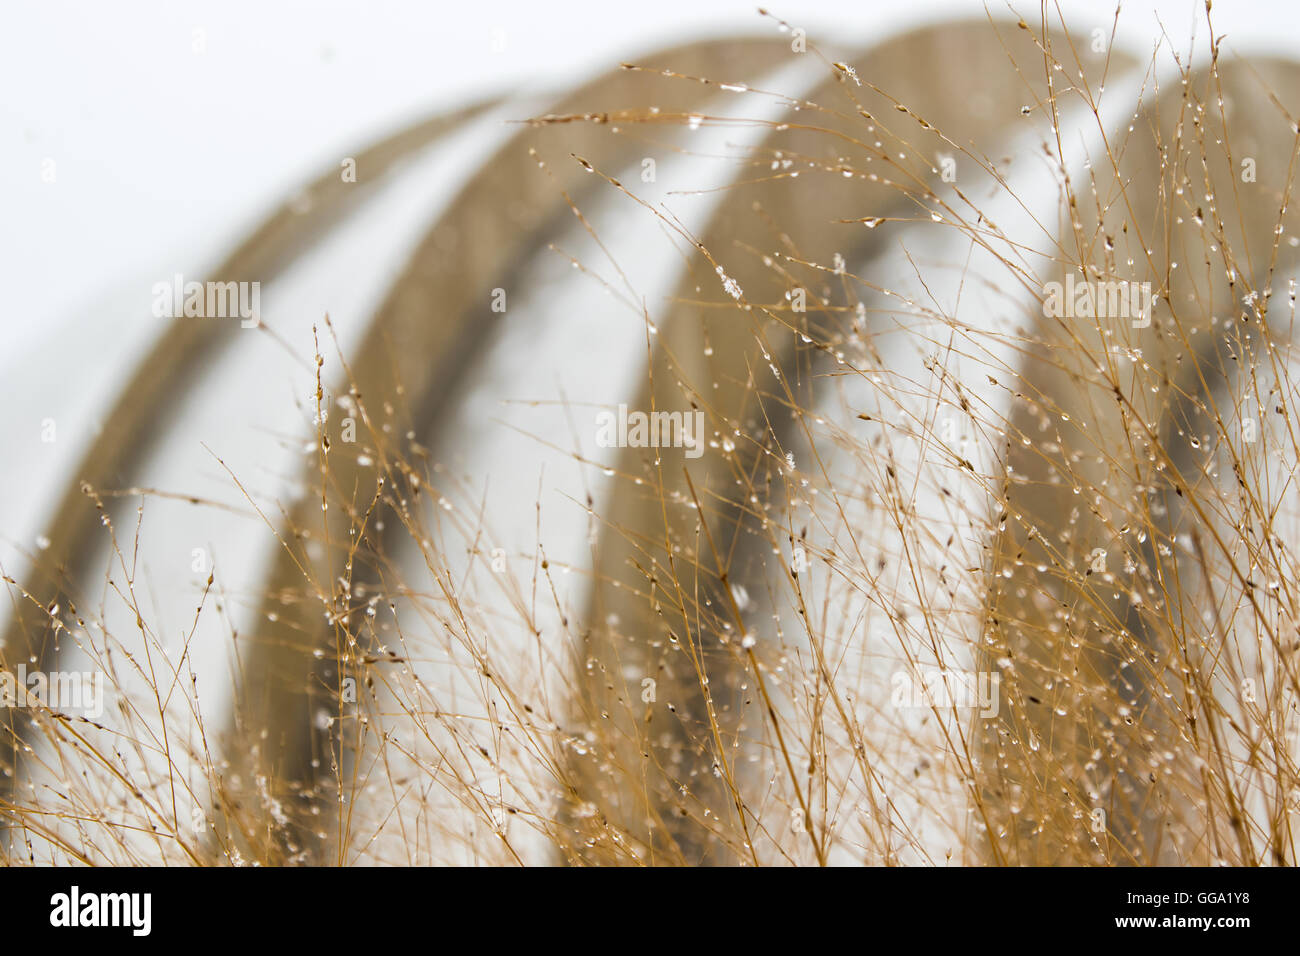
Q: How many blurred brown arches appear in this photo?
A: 4